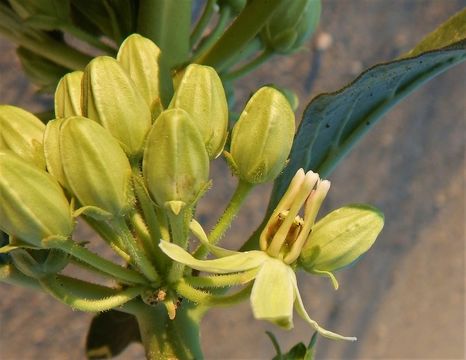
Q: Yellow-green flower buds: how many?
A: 10